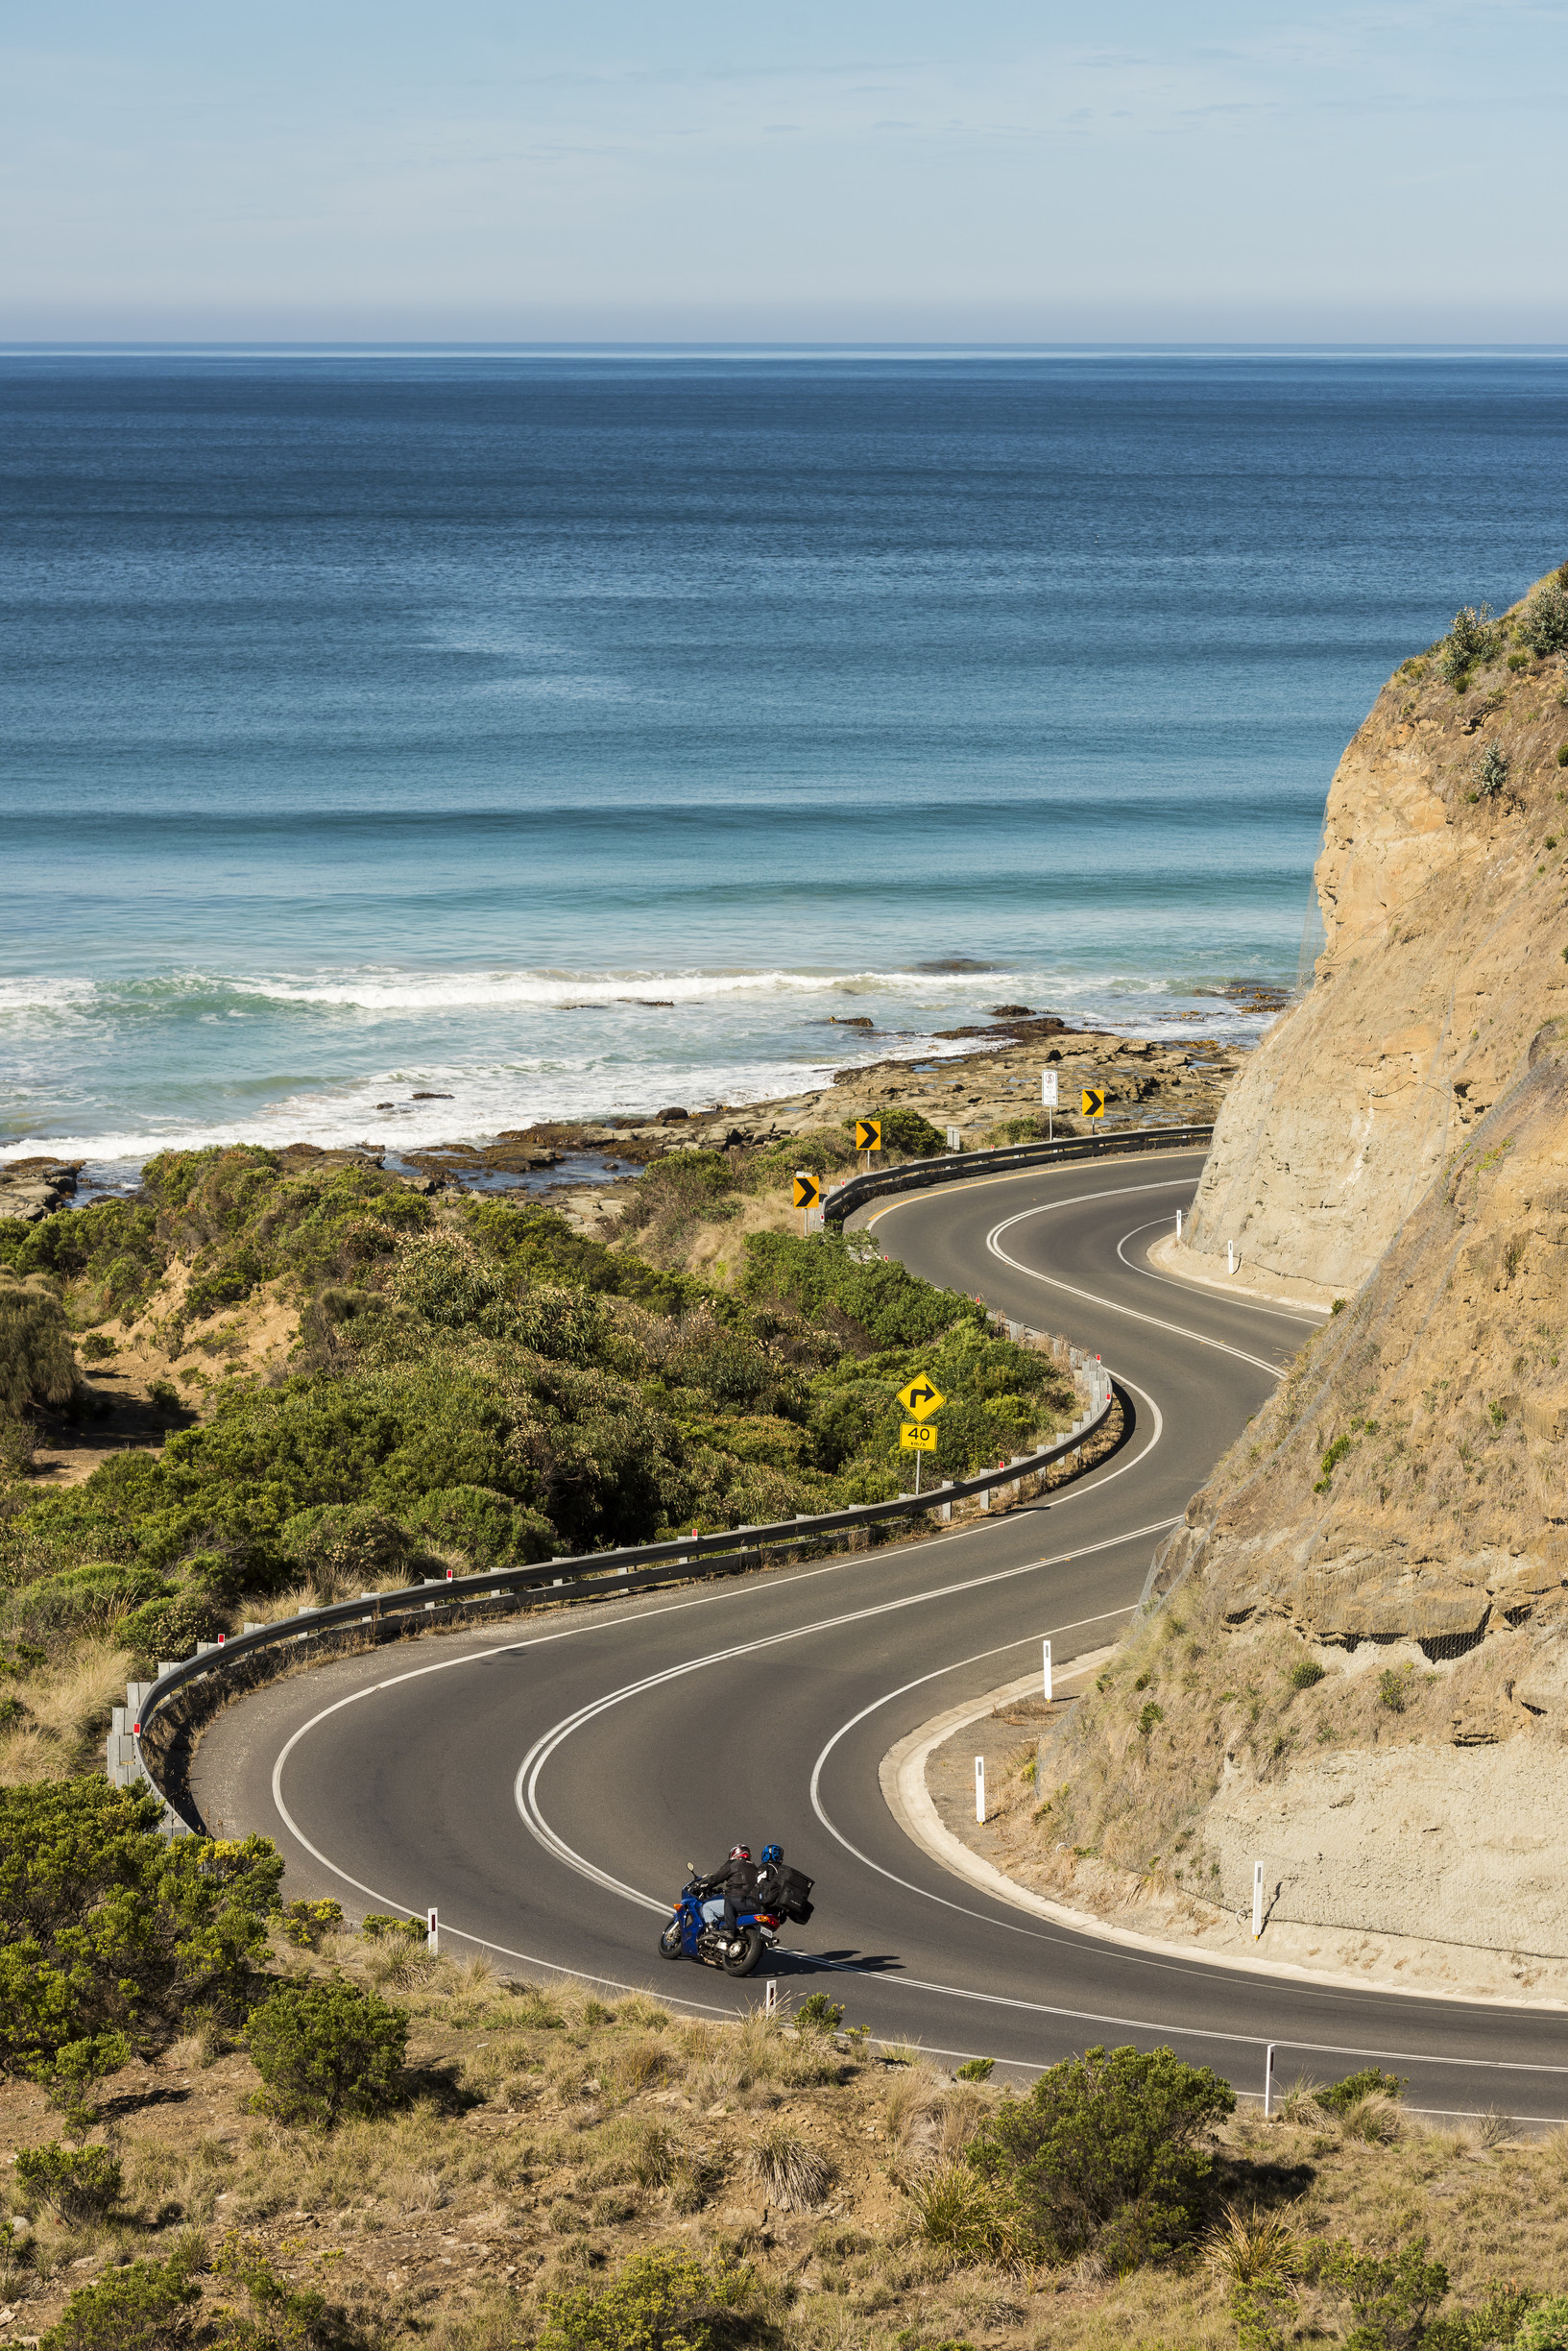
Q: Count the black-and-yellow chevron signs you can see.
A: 3